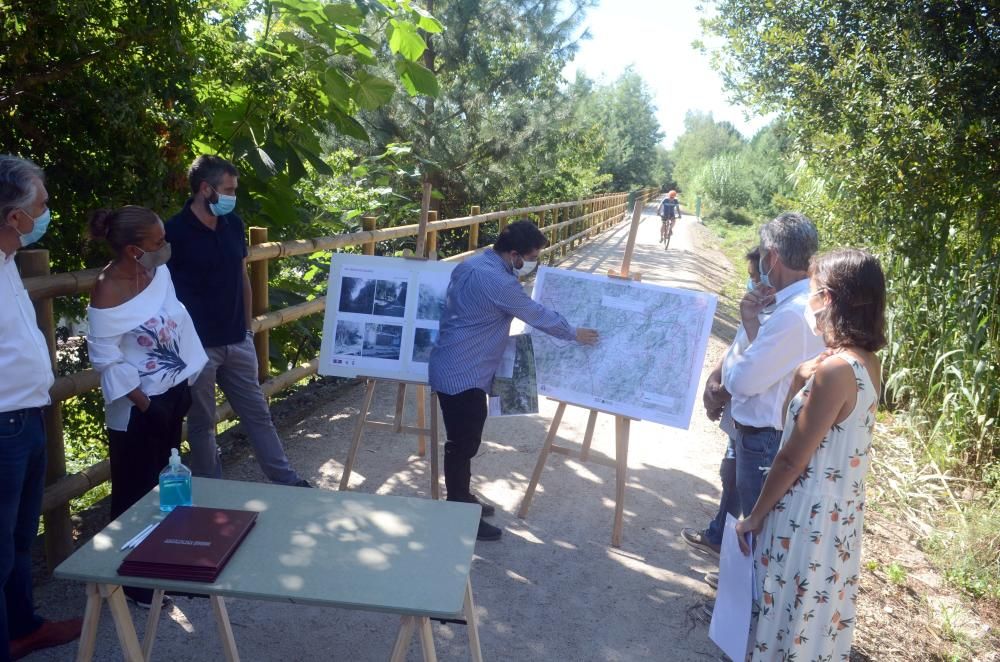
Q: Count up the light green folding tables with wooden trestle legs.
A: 1